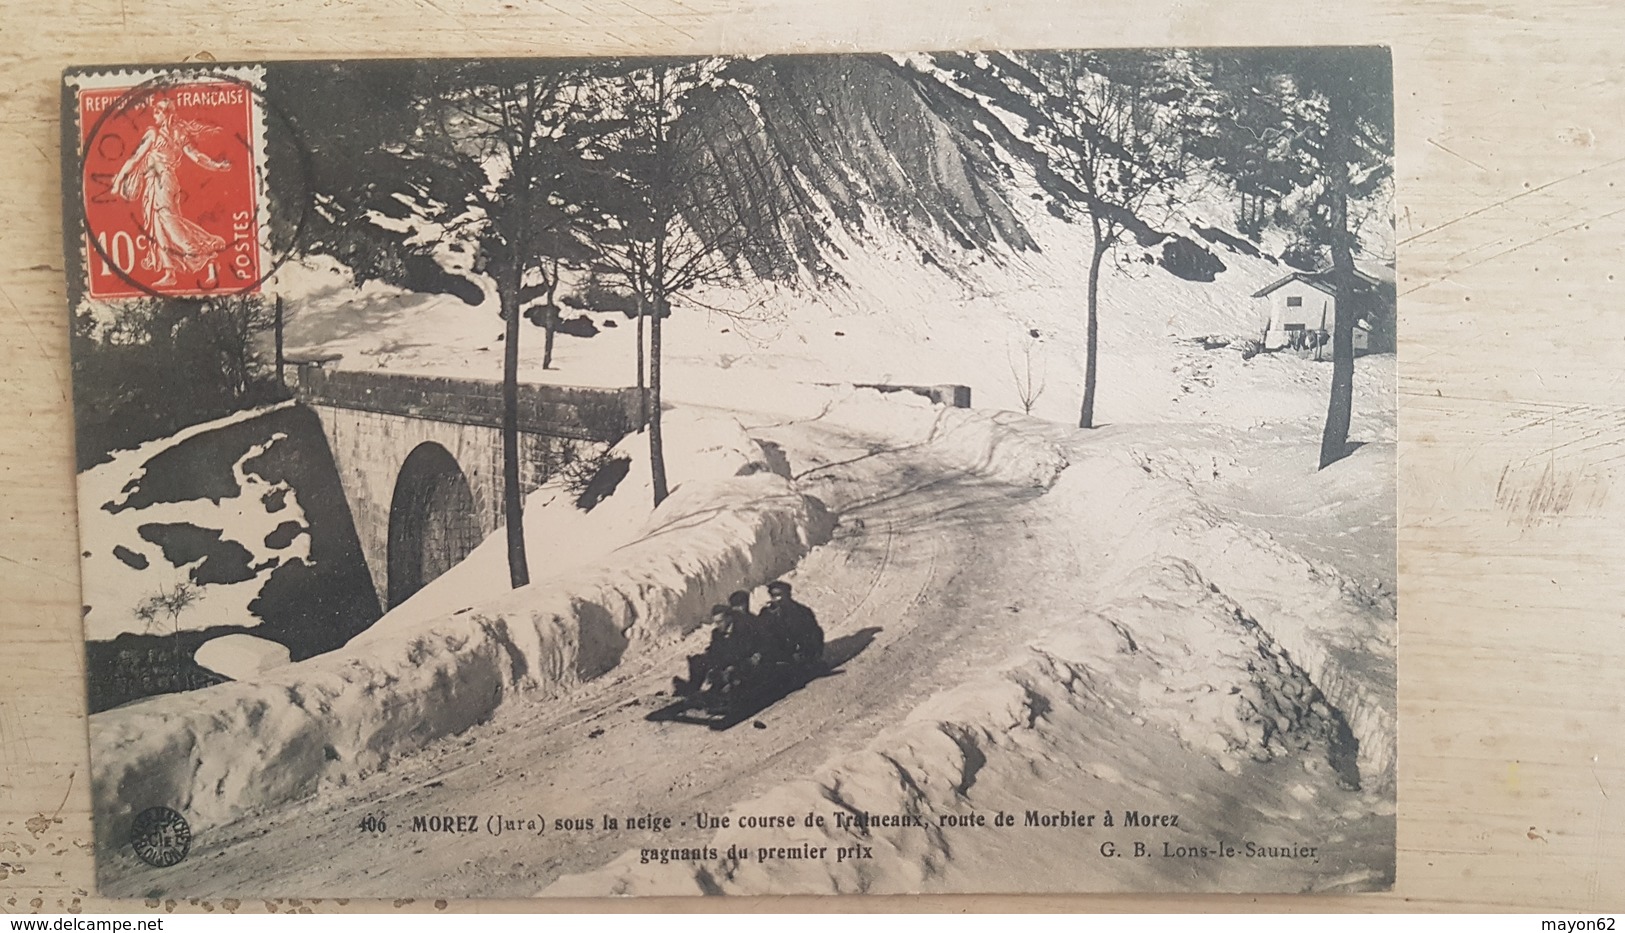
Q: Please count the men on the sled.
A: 3